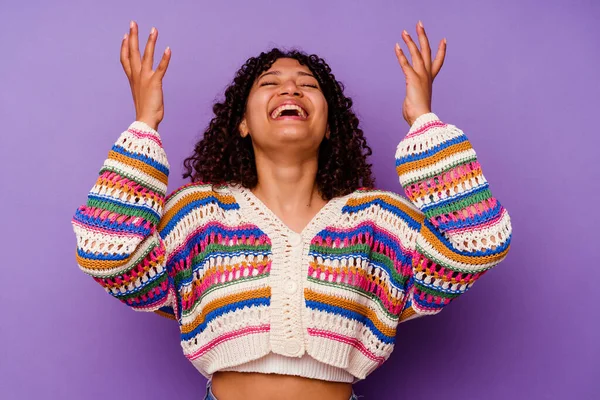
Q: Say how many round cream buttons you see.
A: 3